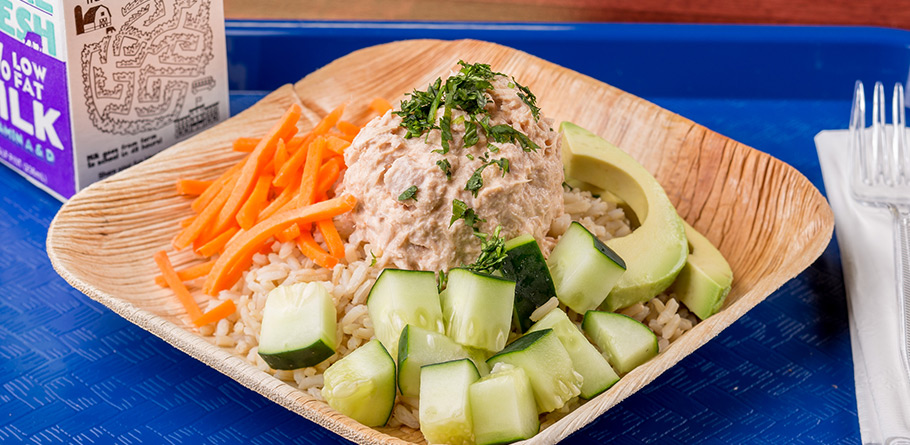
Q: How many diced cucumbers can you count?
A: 12